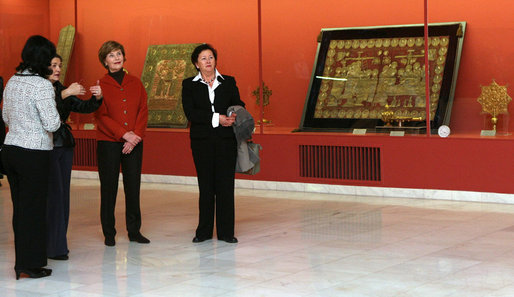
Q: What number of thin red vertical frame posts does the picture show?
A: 3